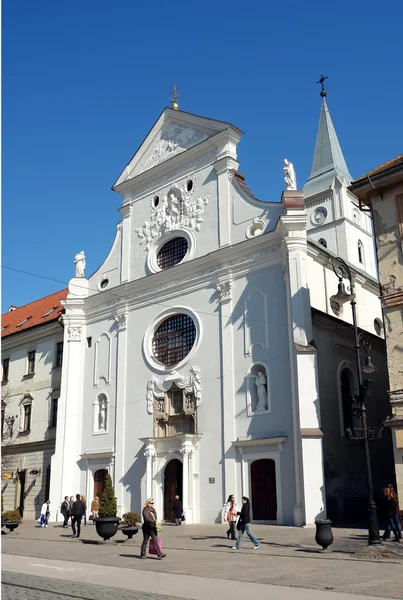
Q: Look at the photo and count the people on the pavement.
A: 12